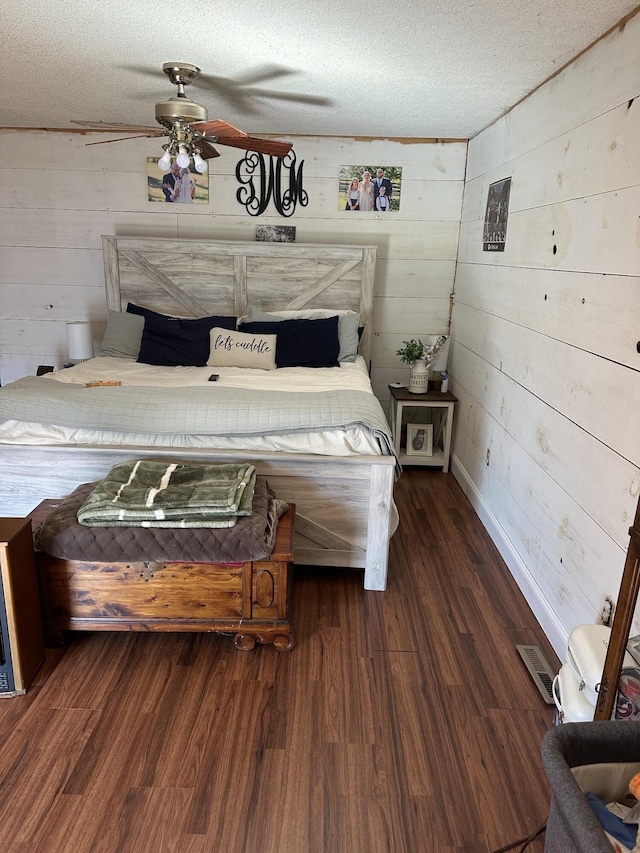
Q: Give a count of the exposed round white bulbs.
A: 3